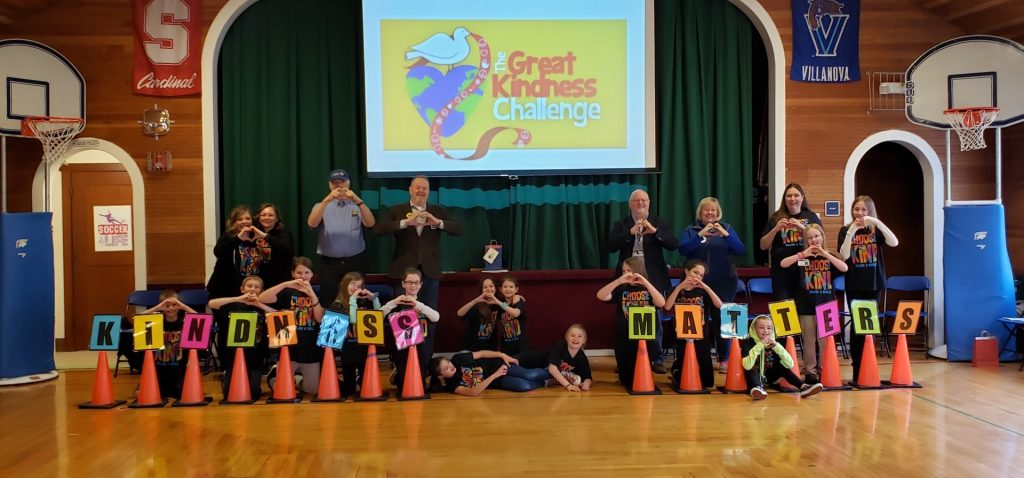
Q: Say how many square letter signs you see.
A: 15